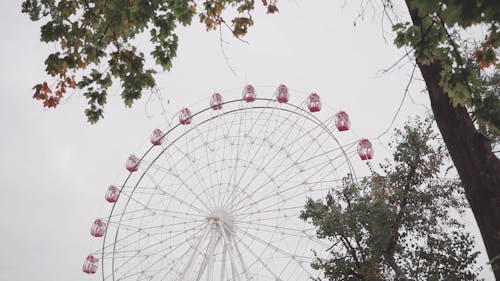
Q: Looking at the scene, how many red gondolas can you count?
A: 12